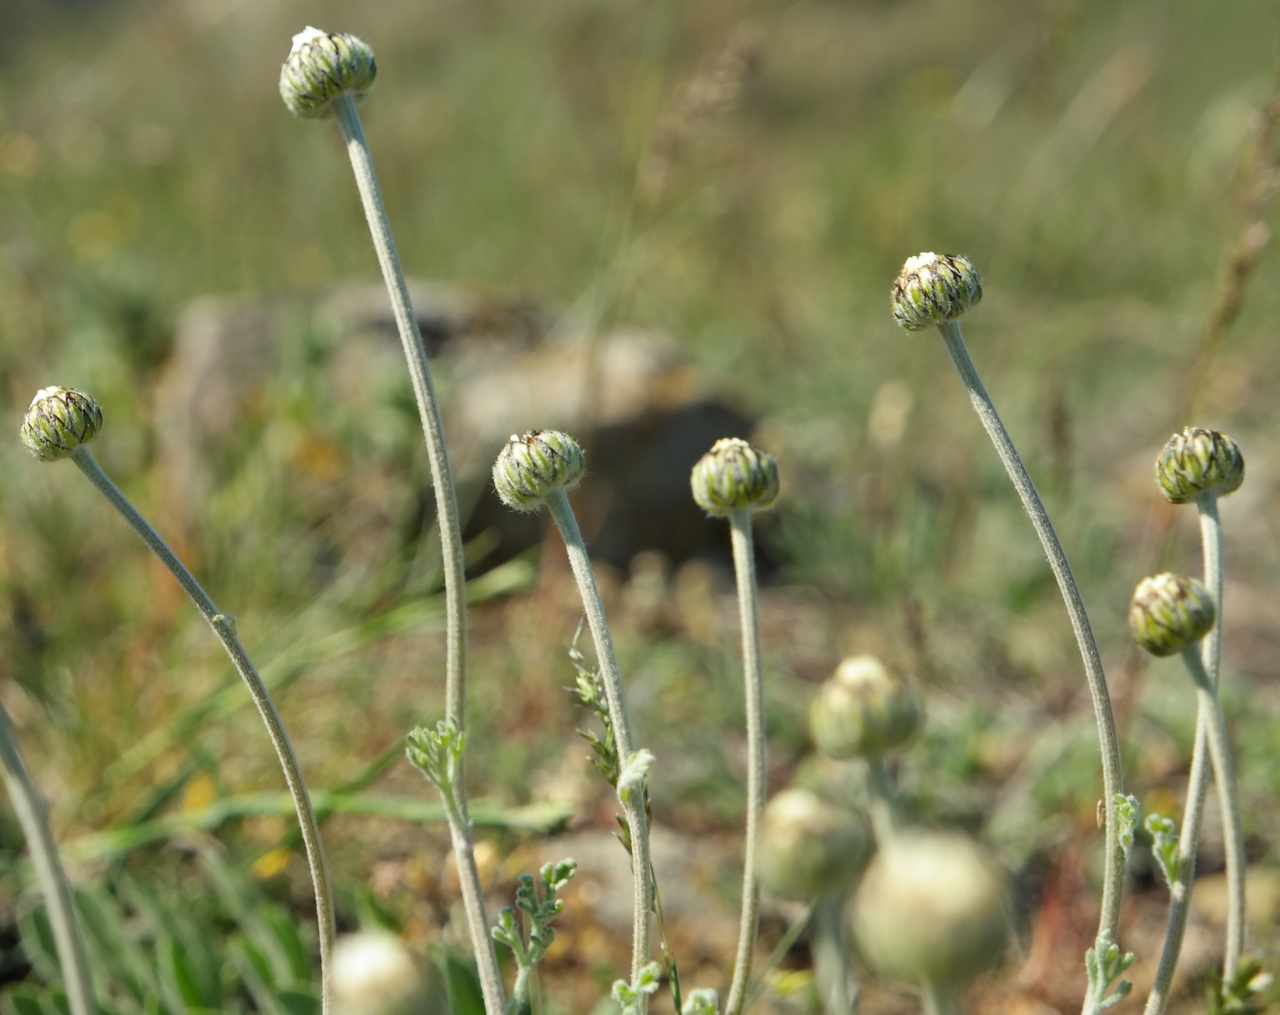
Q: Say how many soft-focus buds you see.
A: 4